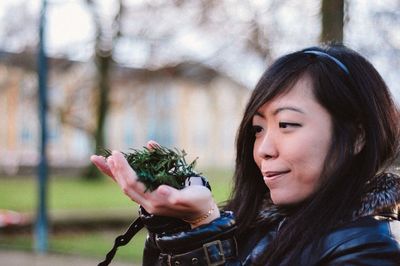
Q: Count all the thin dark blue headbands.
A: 1